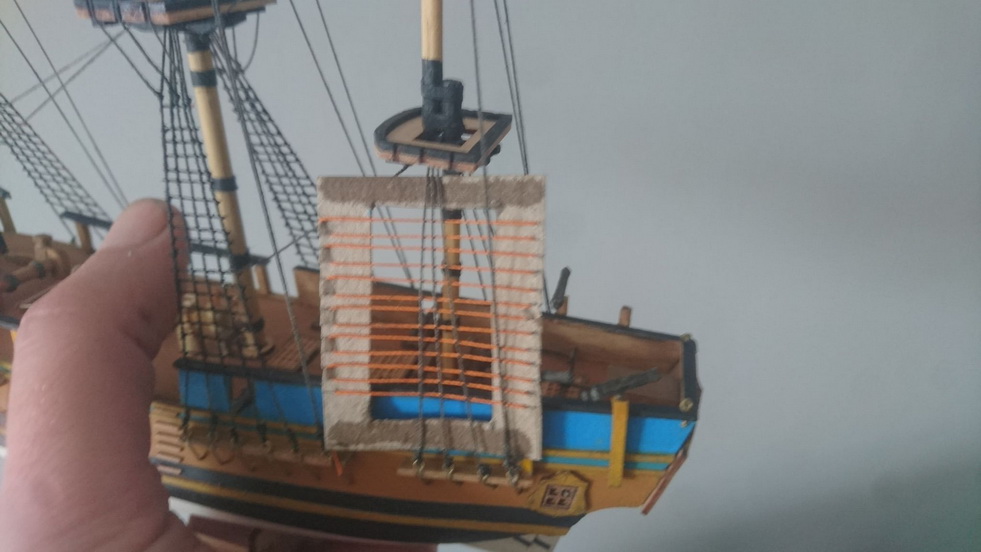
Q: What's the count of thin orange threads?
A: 13